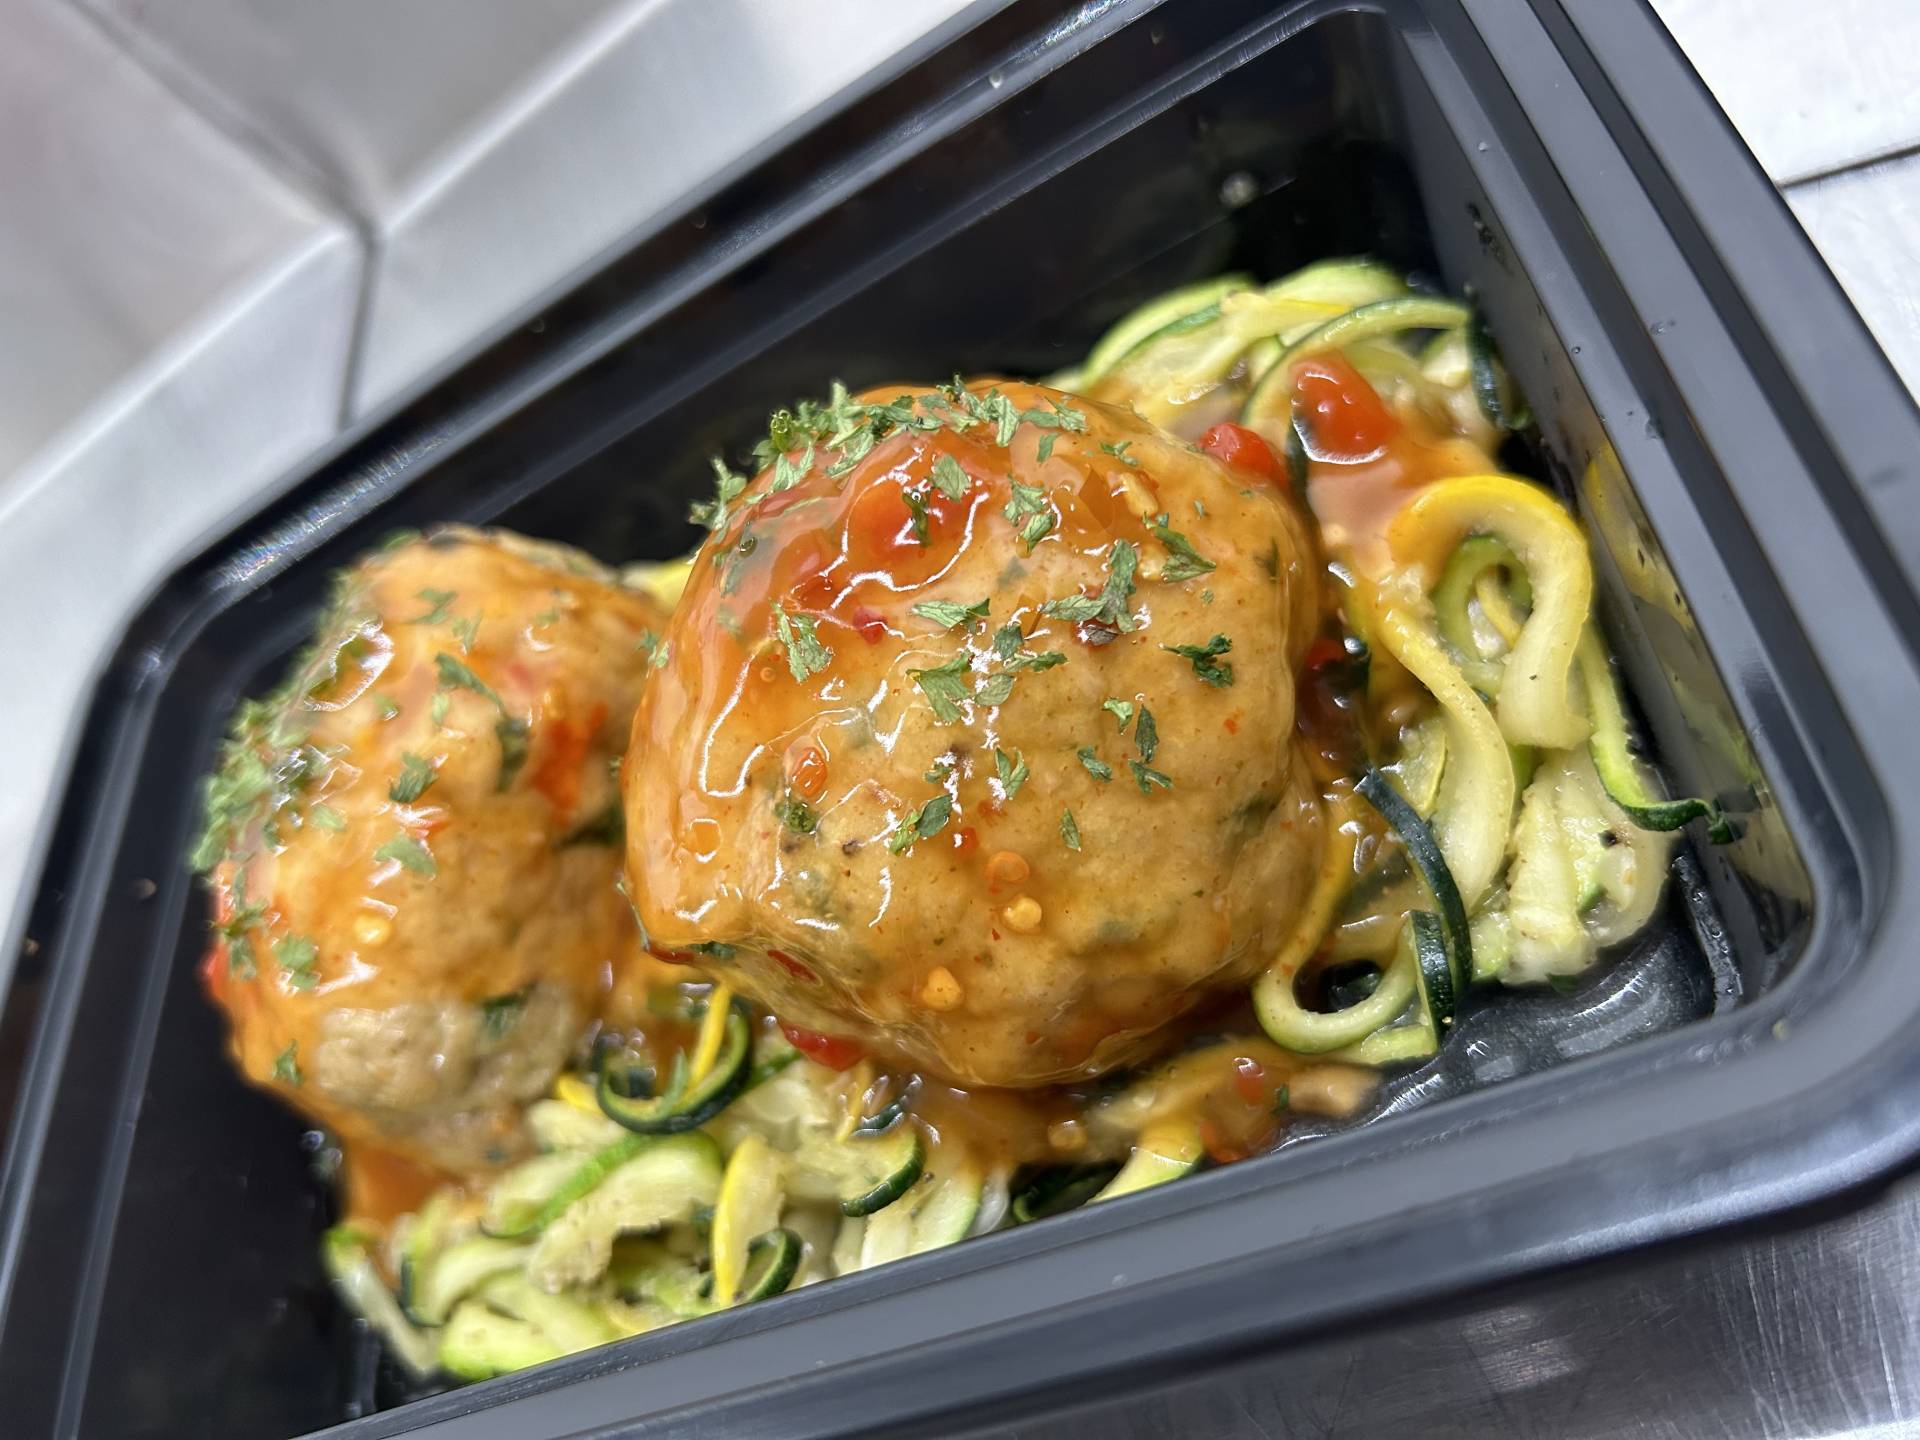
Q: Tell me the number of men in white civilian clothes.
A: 0